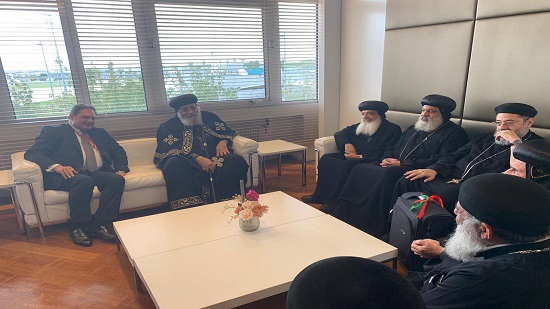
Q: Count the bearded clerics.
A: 5